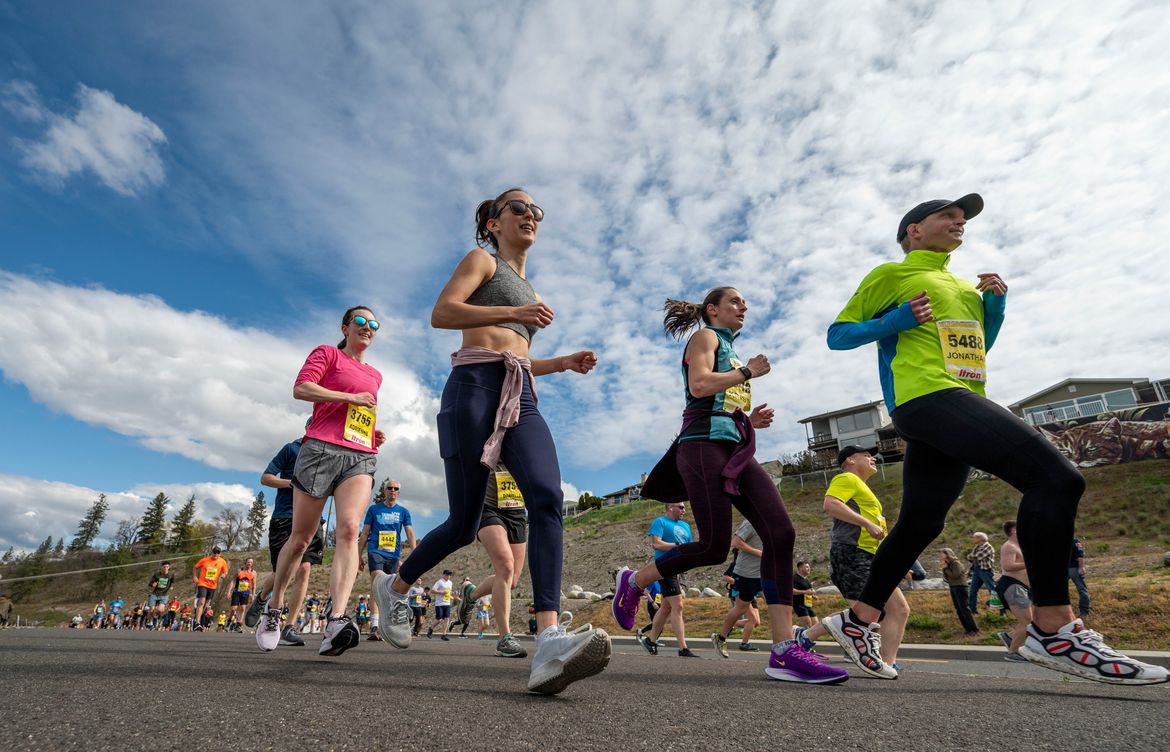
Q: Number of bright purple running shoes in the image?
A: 2